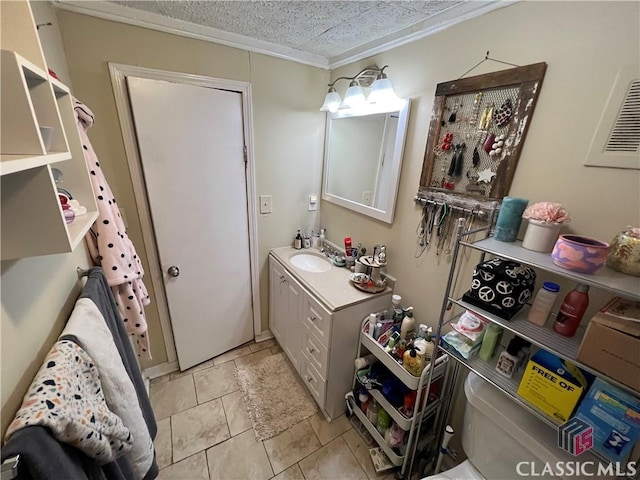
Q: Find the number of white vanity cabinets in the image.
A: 1